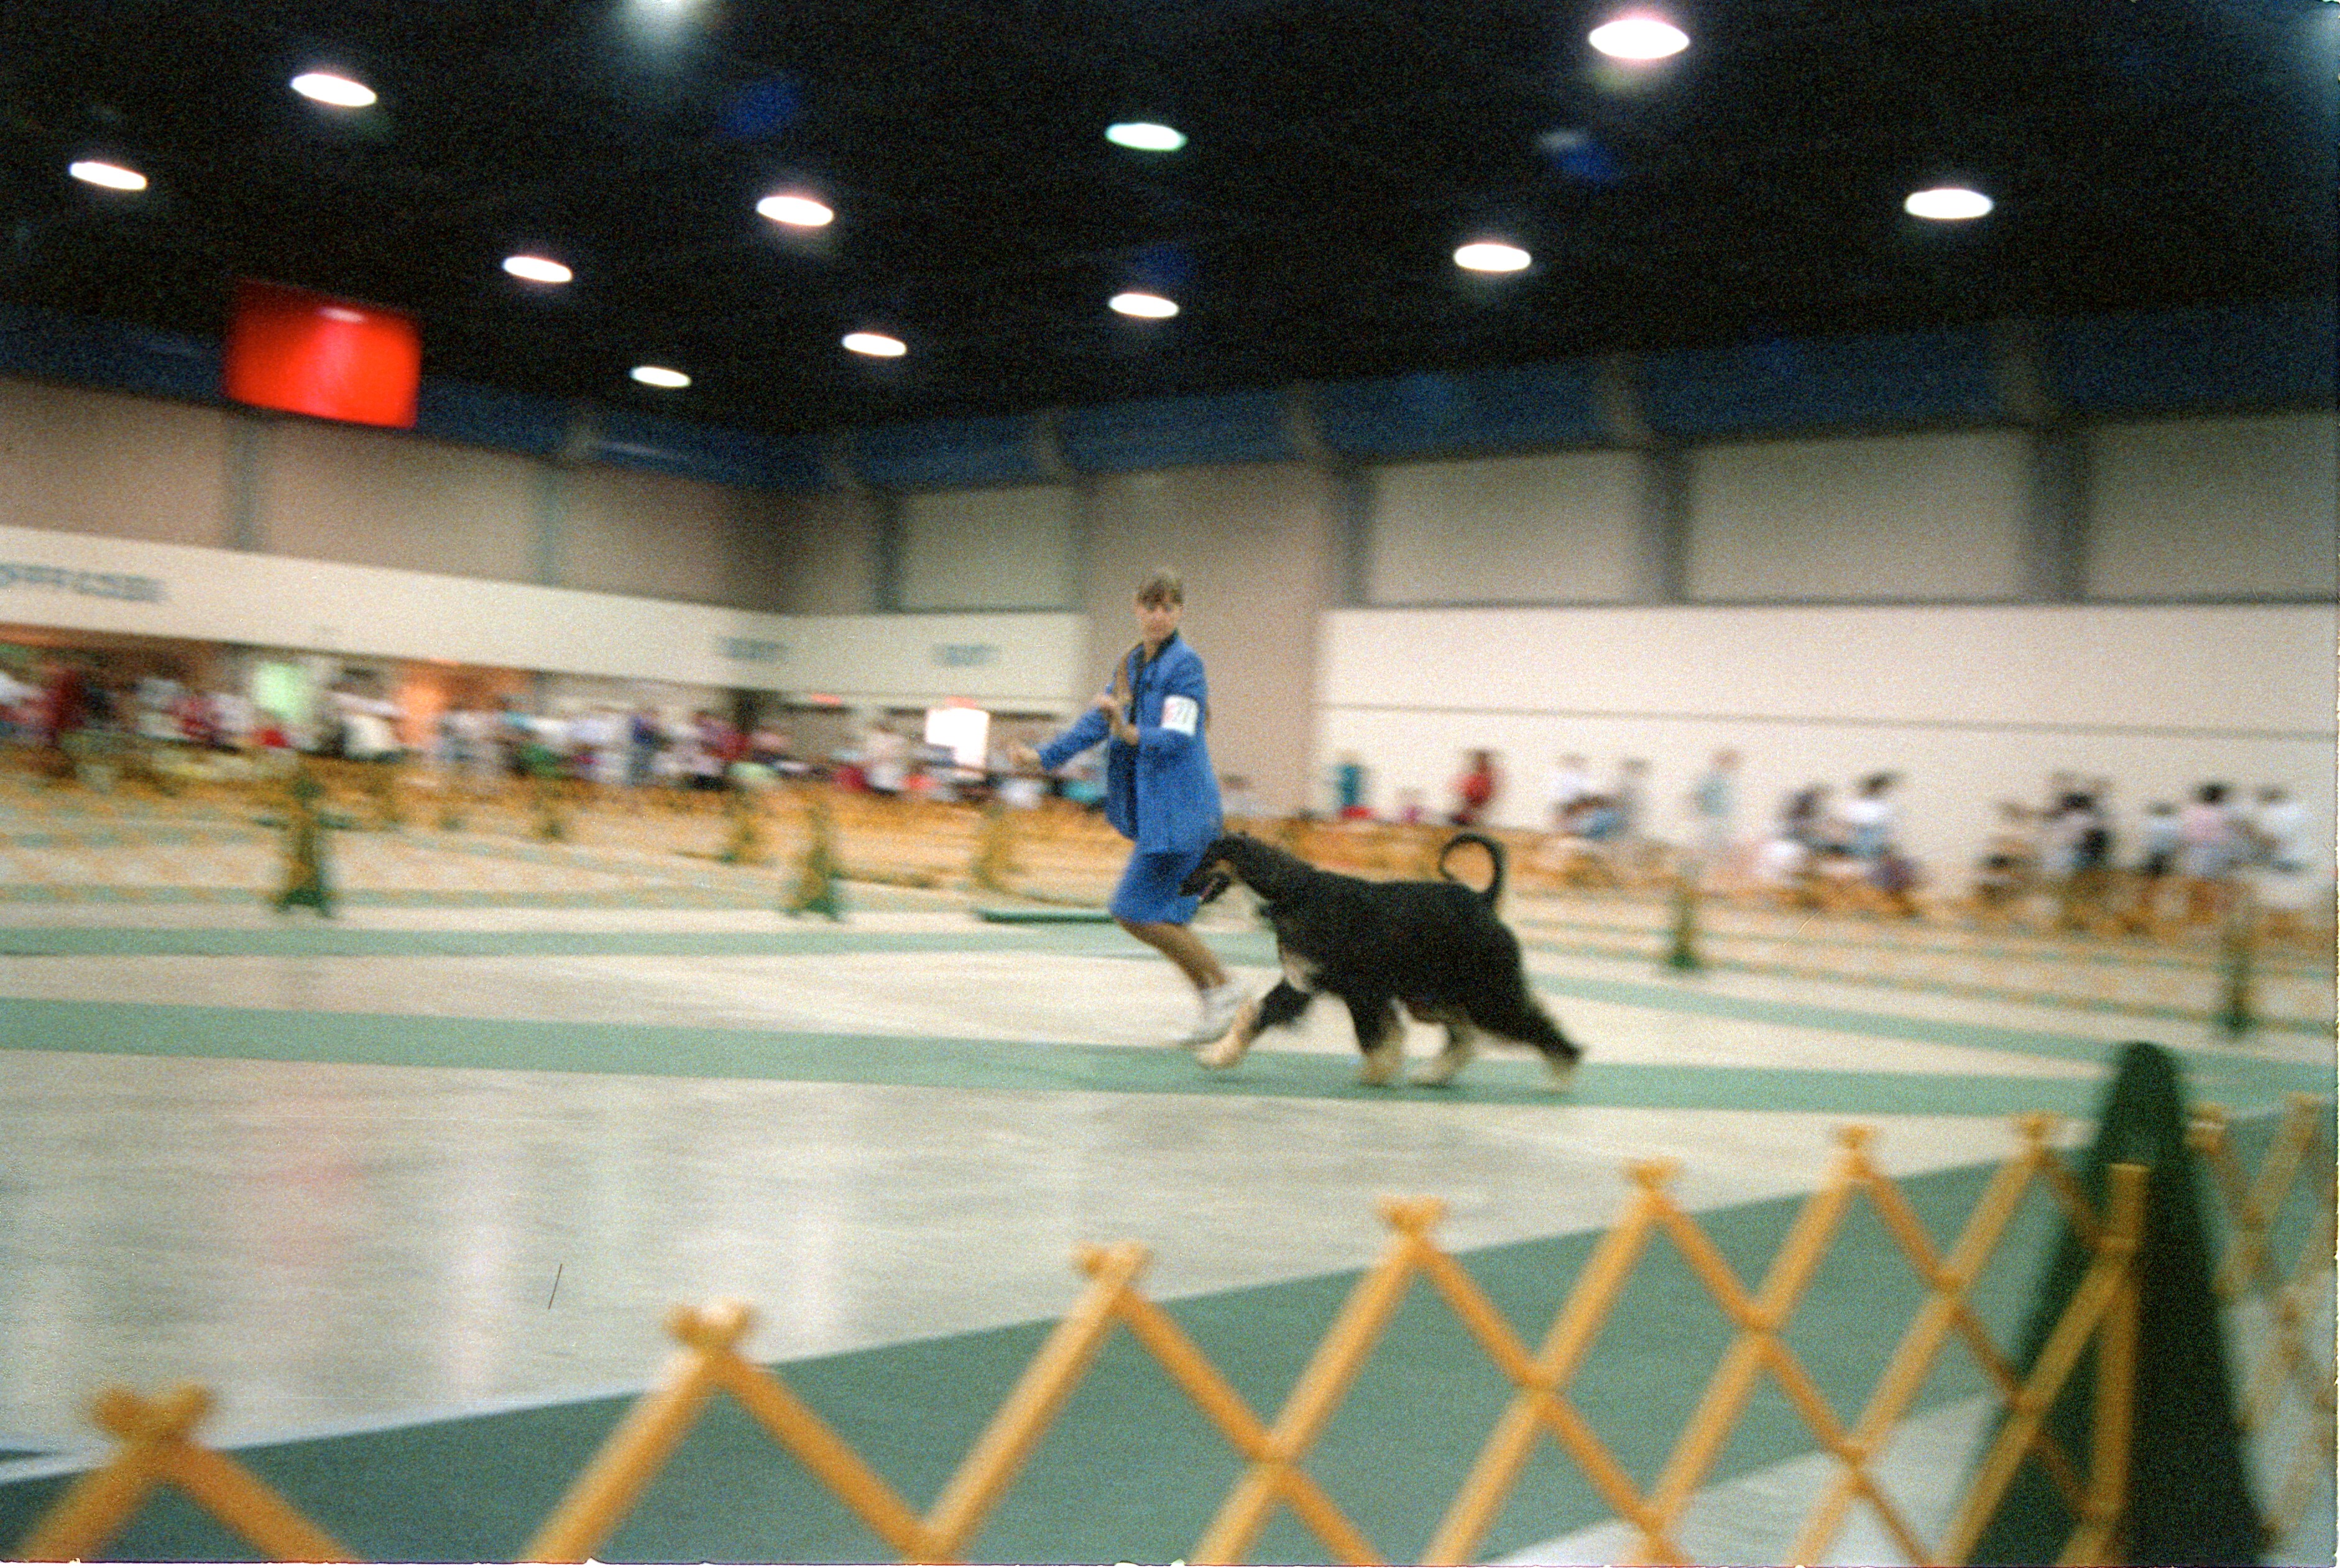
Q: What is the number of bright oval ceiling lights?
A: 11